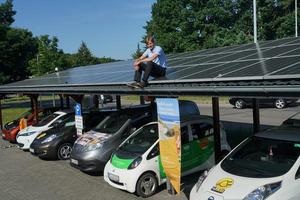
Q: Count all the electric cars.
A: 6